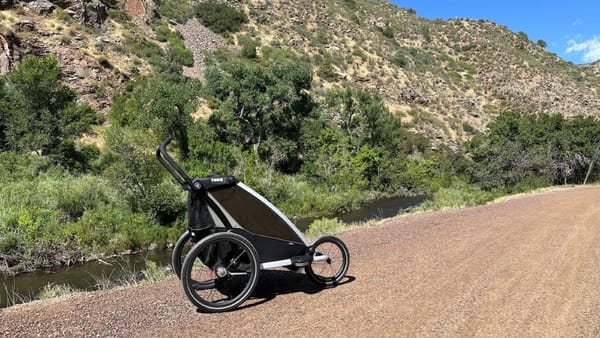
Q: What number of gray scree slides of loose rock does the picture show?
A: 1